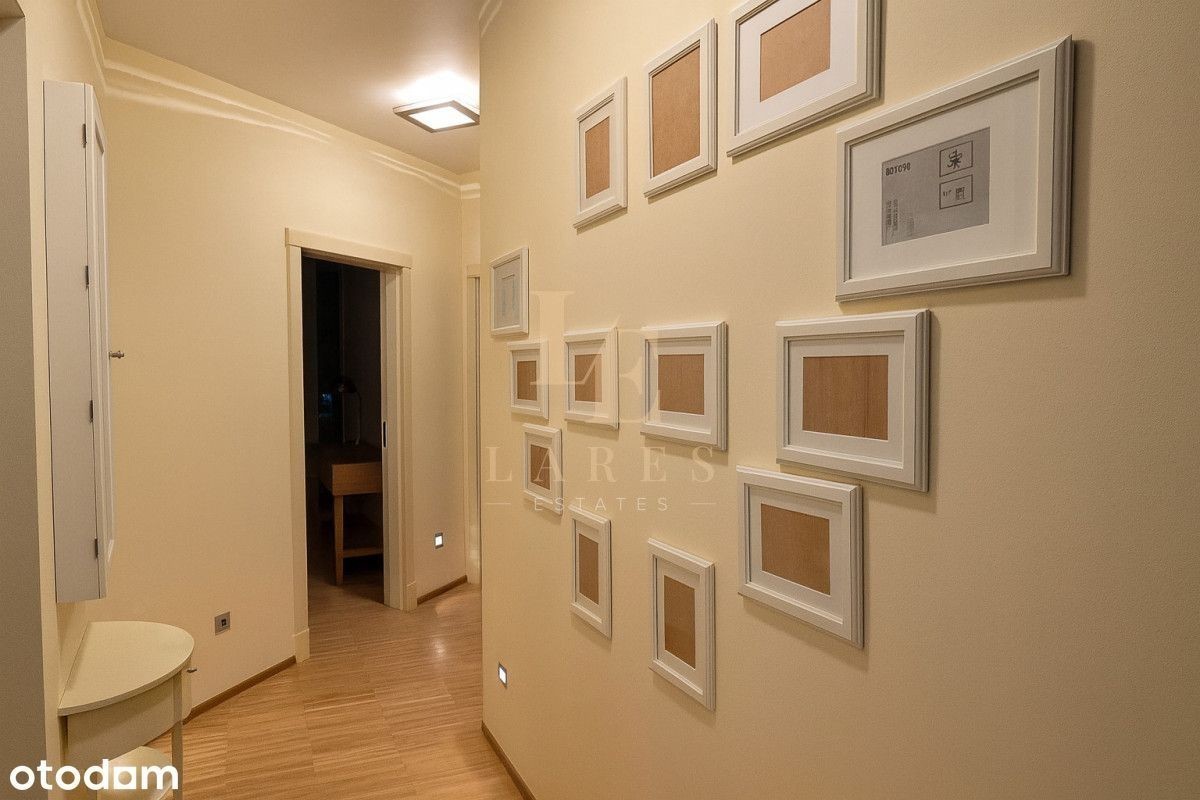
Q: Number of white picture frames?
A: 13